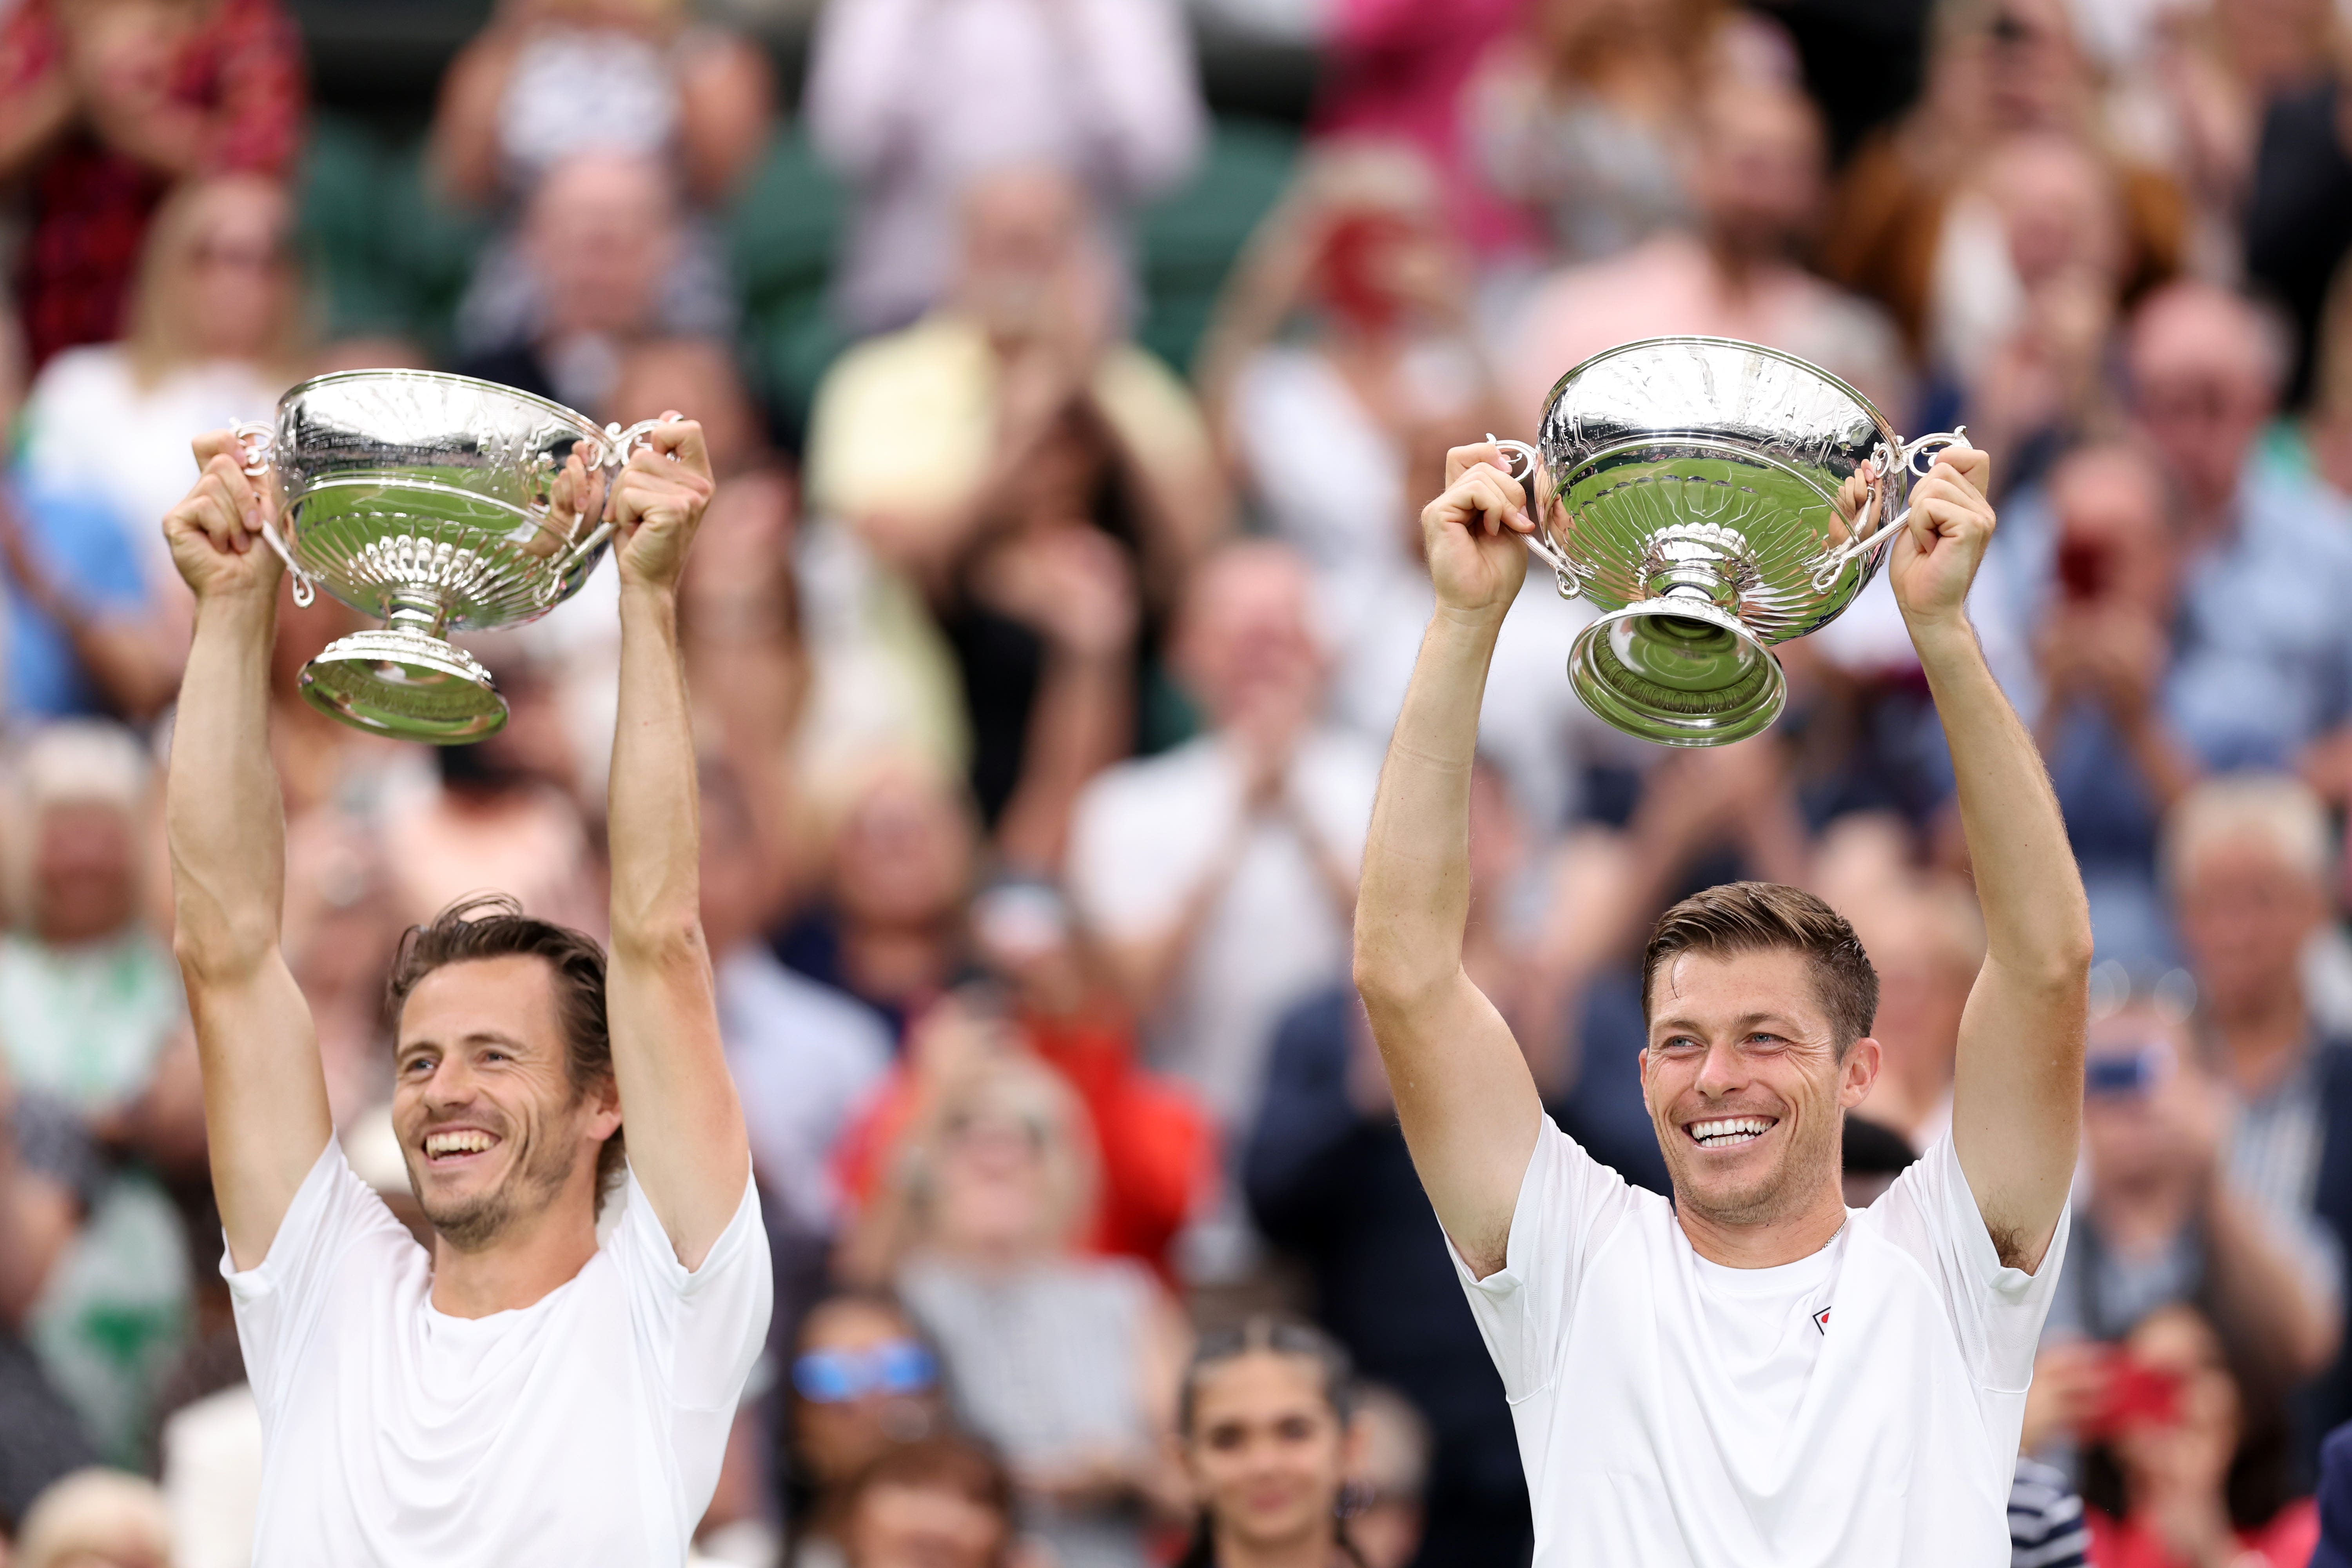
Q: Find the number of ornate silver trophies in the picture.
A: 2